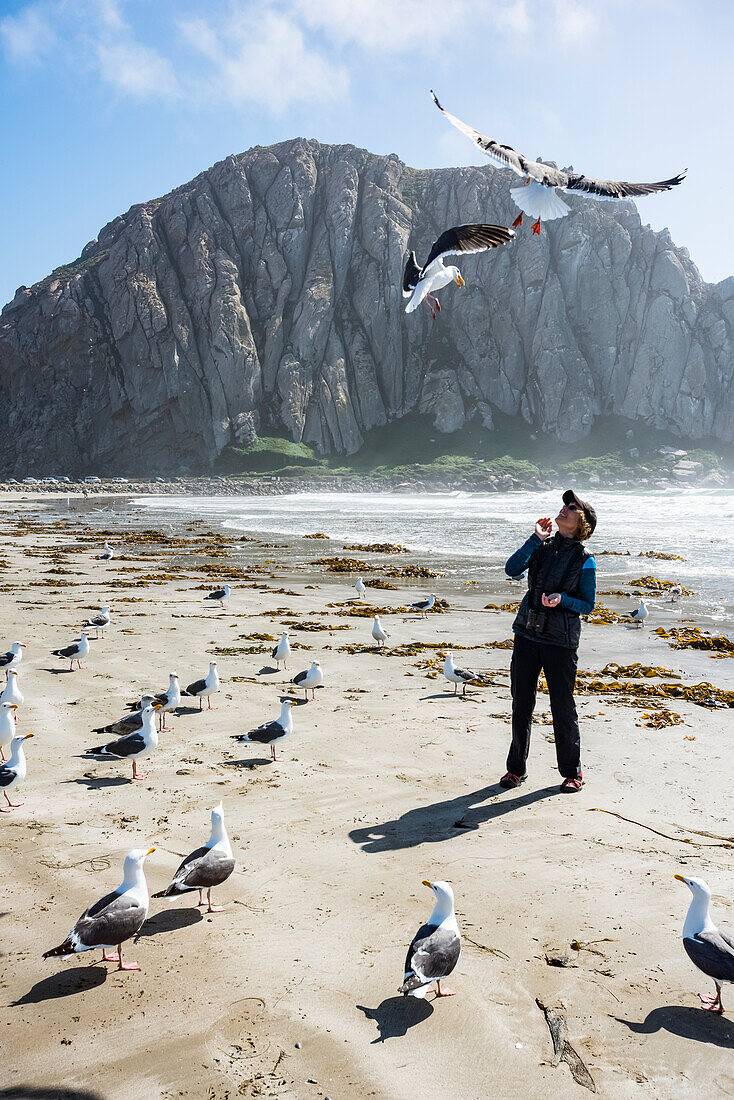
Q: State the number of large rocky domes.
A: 1